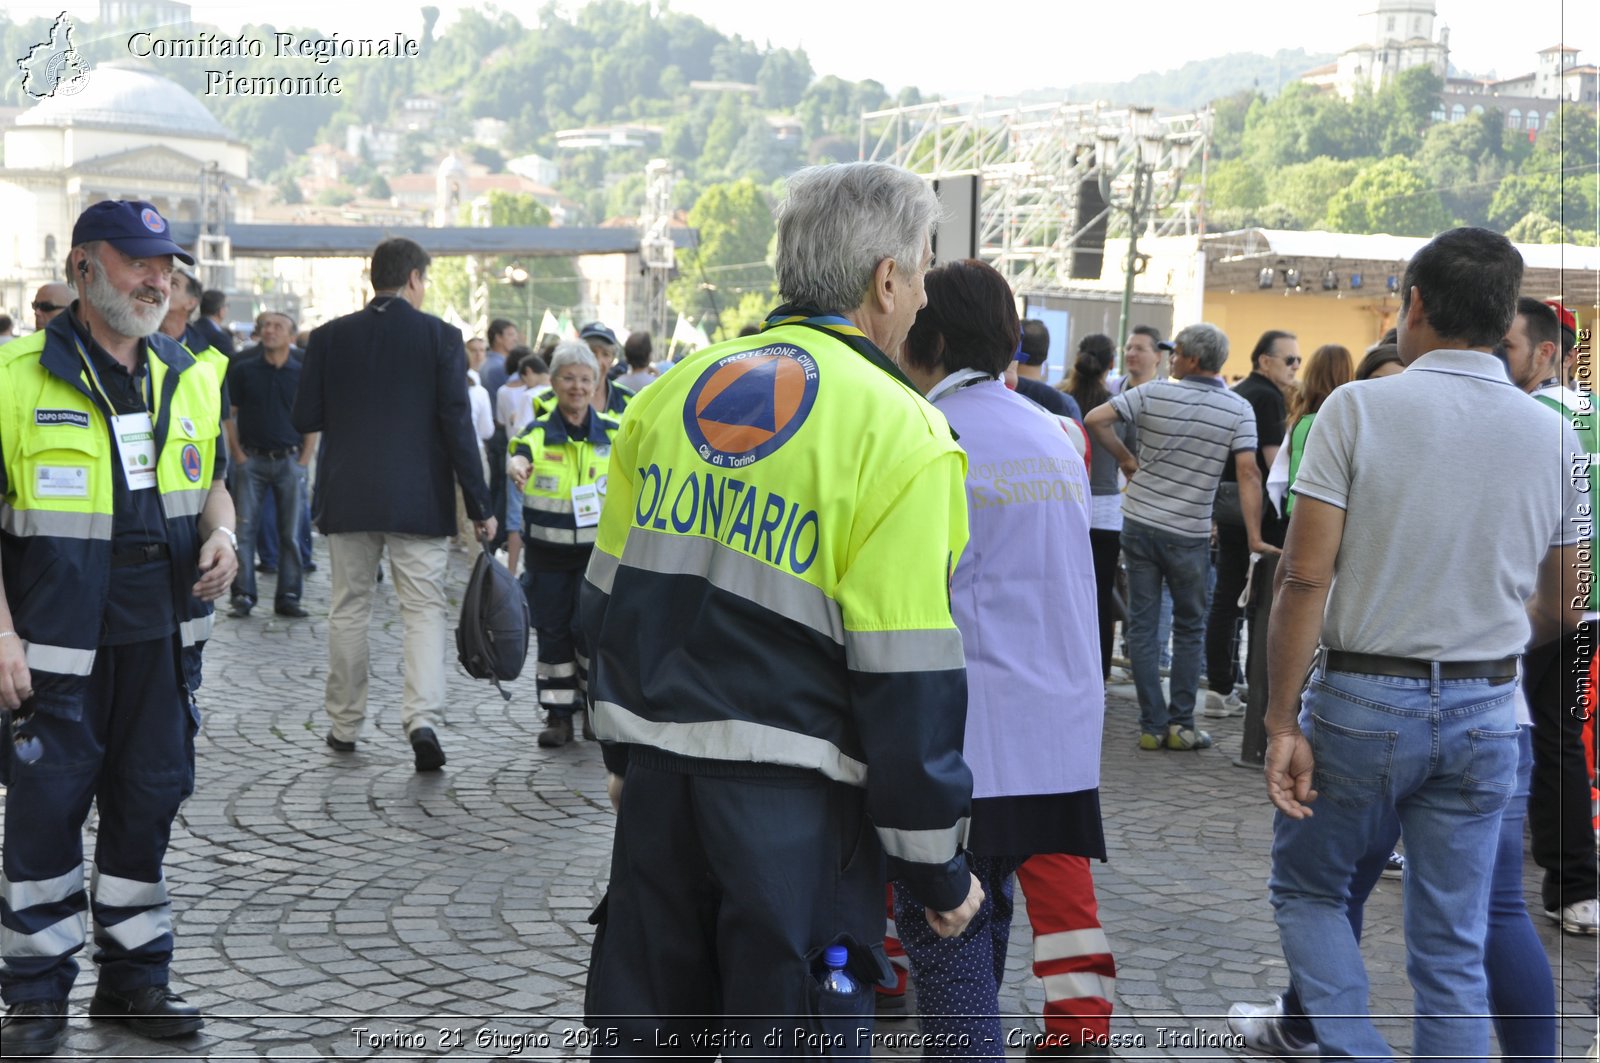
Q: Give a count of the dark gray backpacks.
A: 1